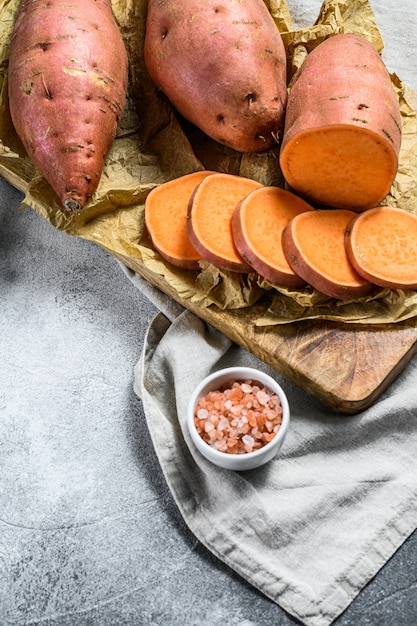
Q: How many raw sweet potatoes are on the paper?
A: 3